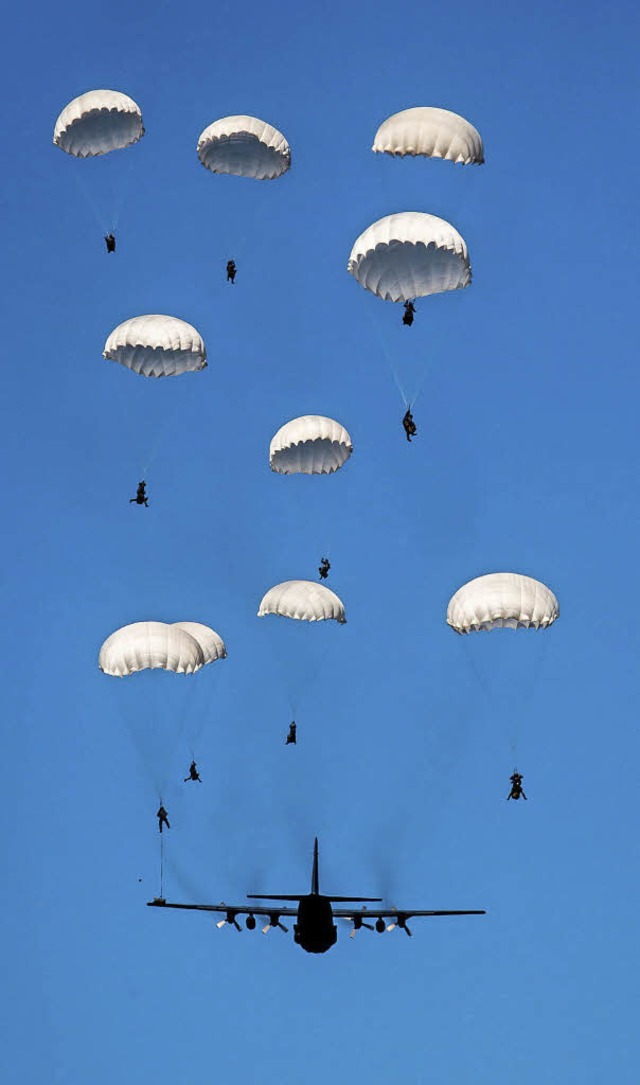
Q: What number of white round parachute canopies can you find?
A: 10